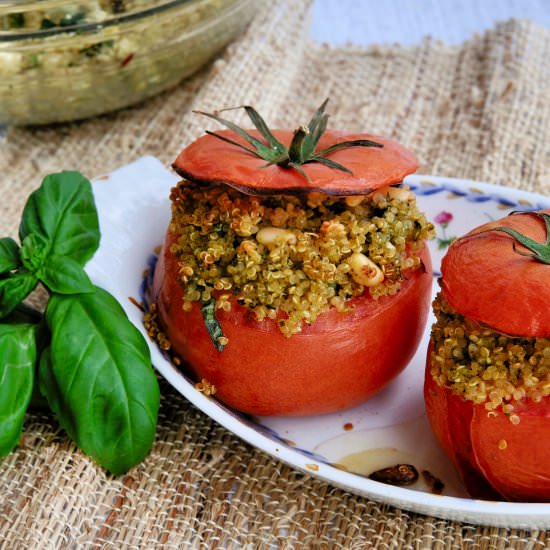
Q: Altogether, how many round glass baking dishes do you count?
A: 1